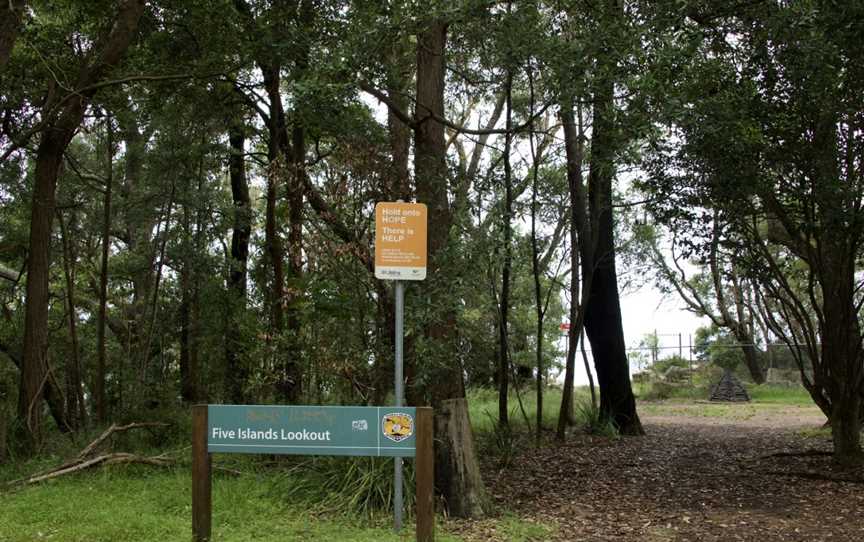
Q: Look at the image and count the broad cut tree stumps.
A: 1